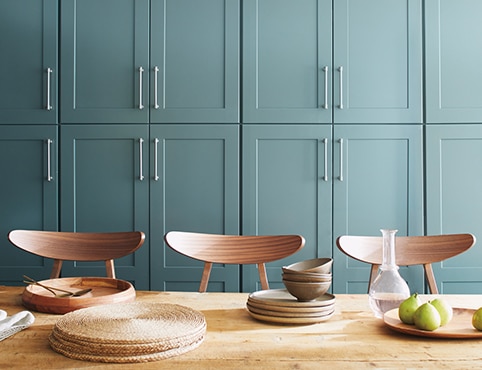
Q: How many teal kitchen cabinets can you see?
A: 12